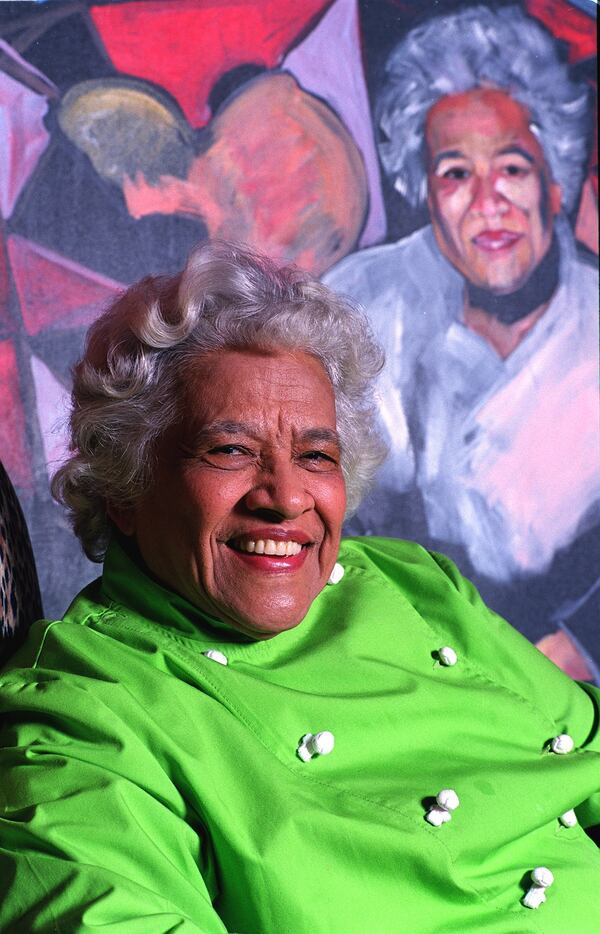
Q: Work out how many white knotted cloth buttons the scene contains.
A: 8